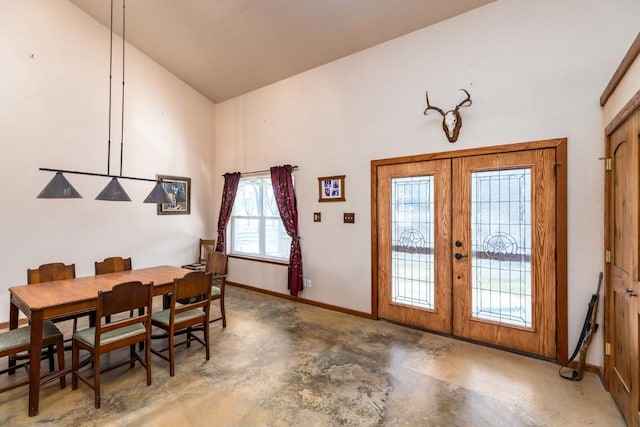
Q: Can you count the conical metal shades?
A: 3